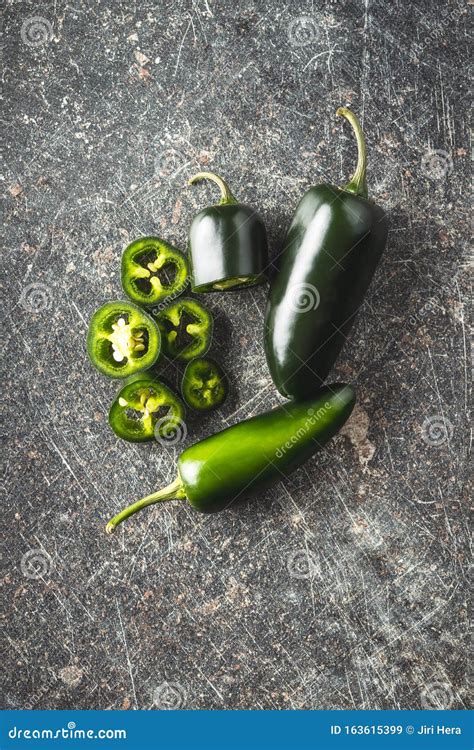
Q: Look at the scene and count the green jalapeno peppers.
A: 3